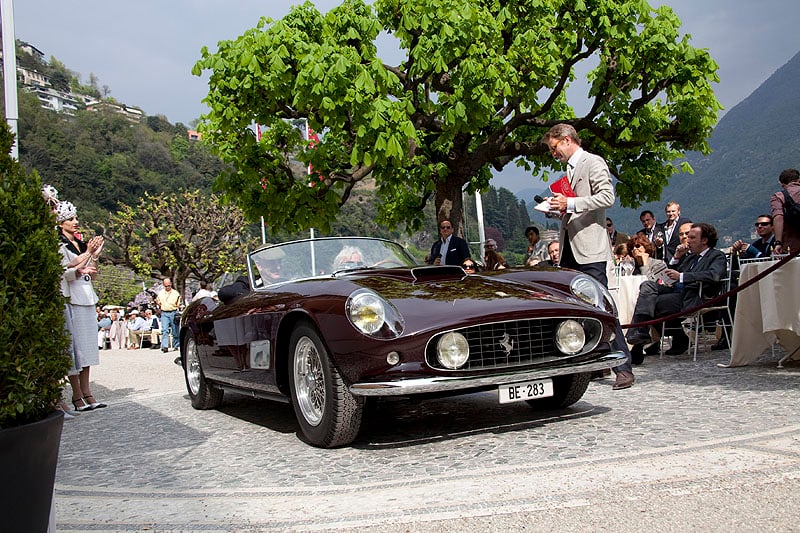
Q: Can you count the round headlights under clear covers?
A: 2